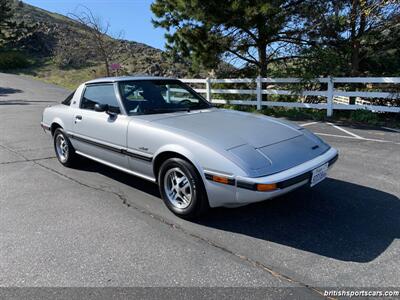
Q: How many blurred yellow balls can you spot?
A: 0